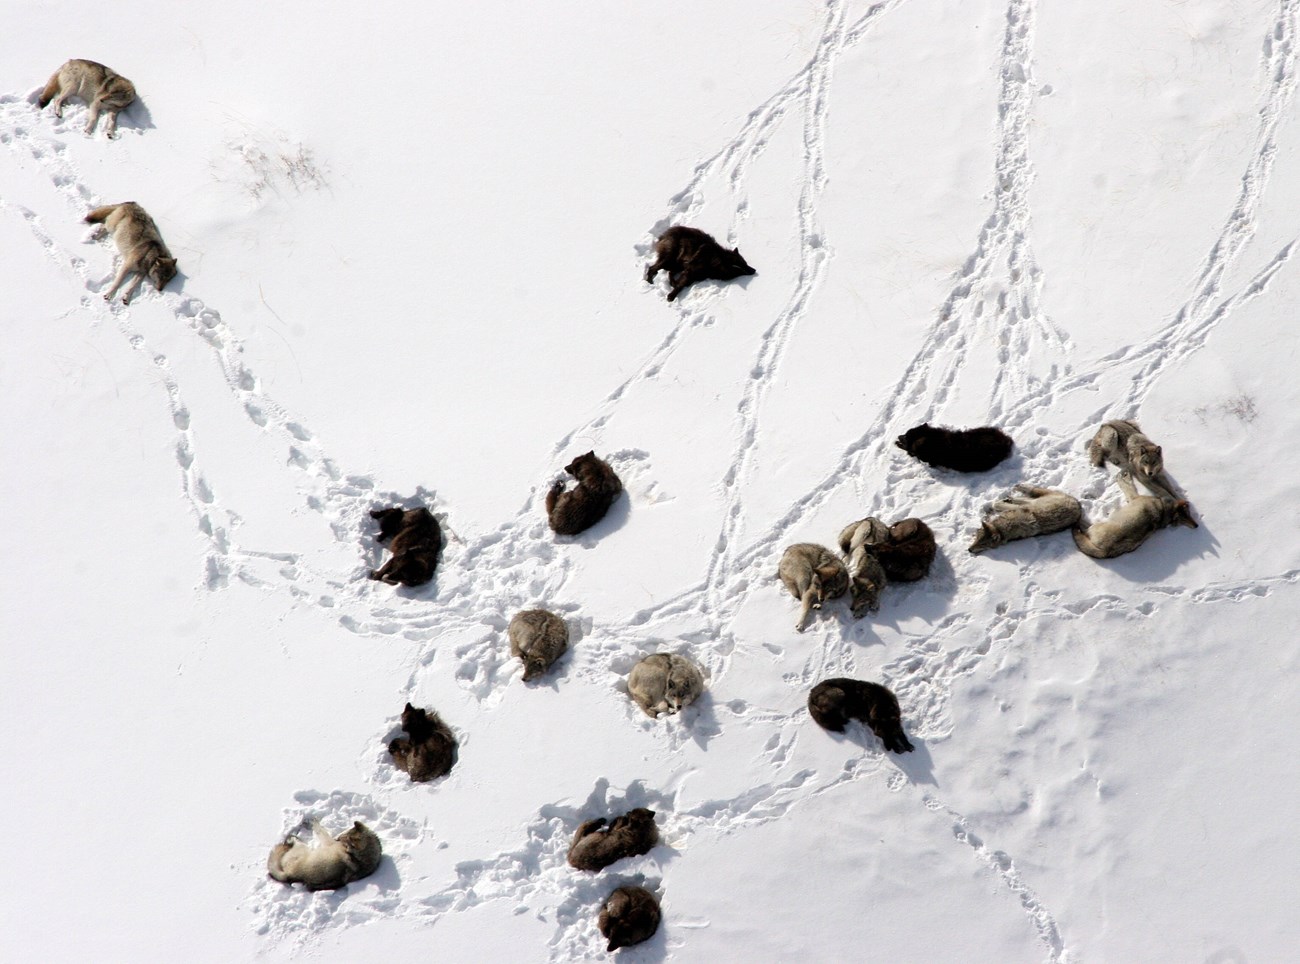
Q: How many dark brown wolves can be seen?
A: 9